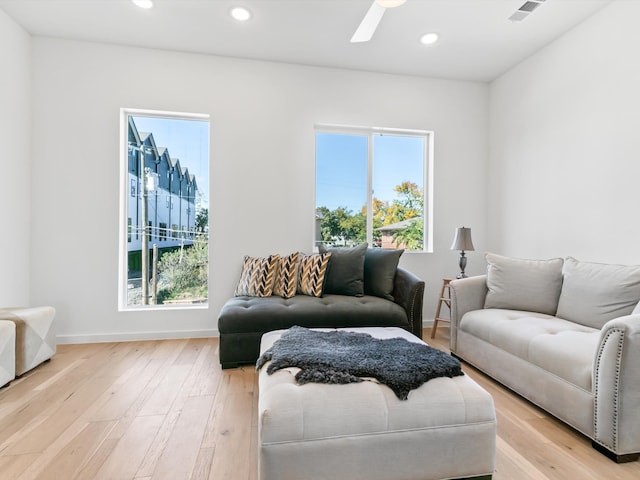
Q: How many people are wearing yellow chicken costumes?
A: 0